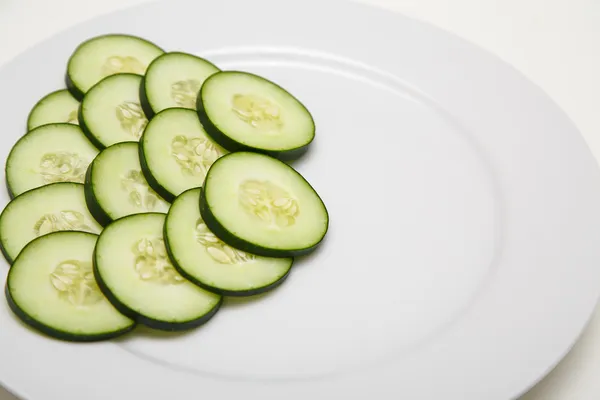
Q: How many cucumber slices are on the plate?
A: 13